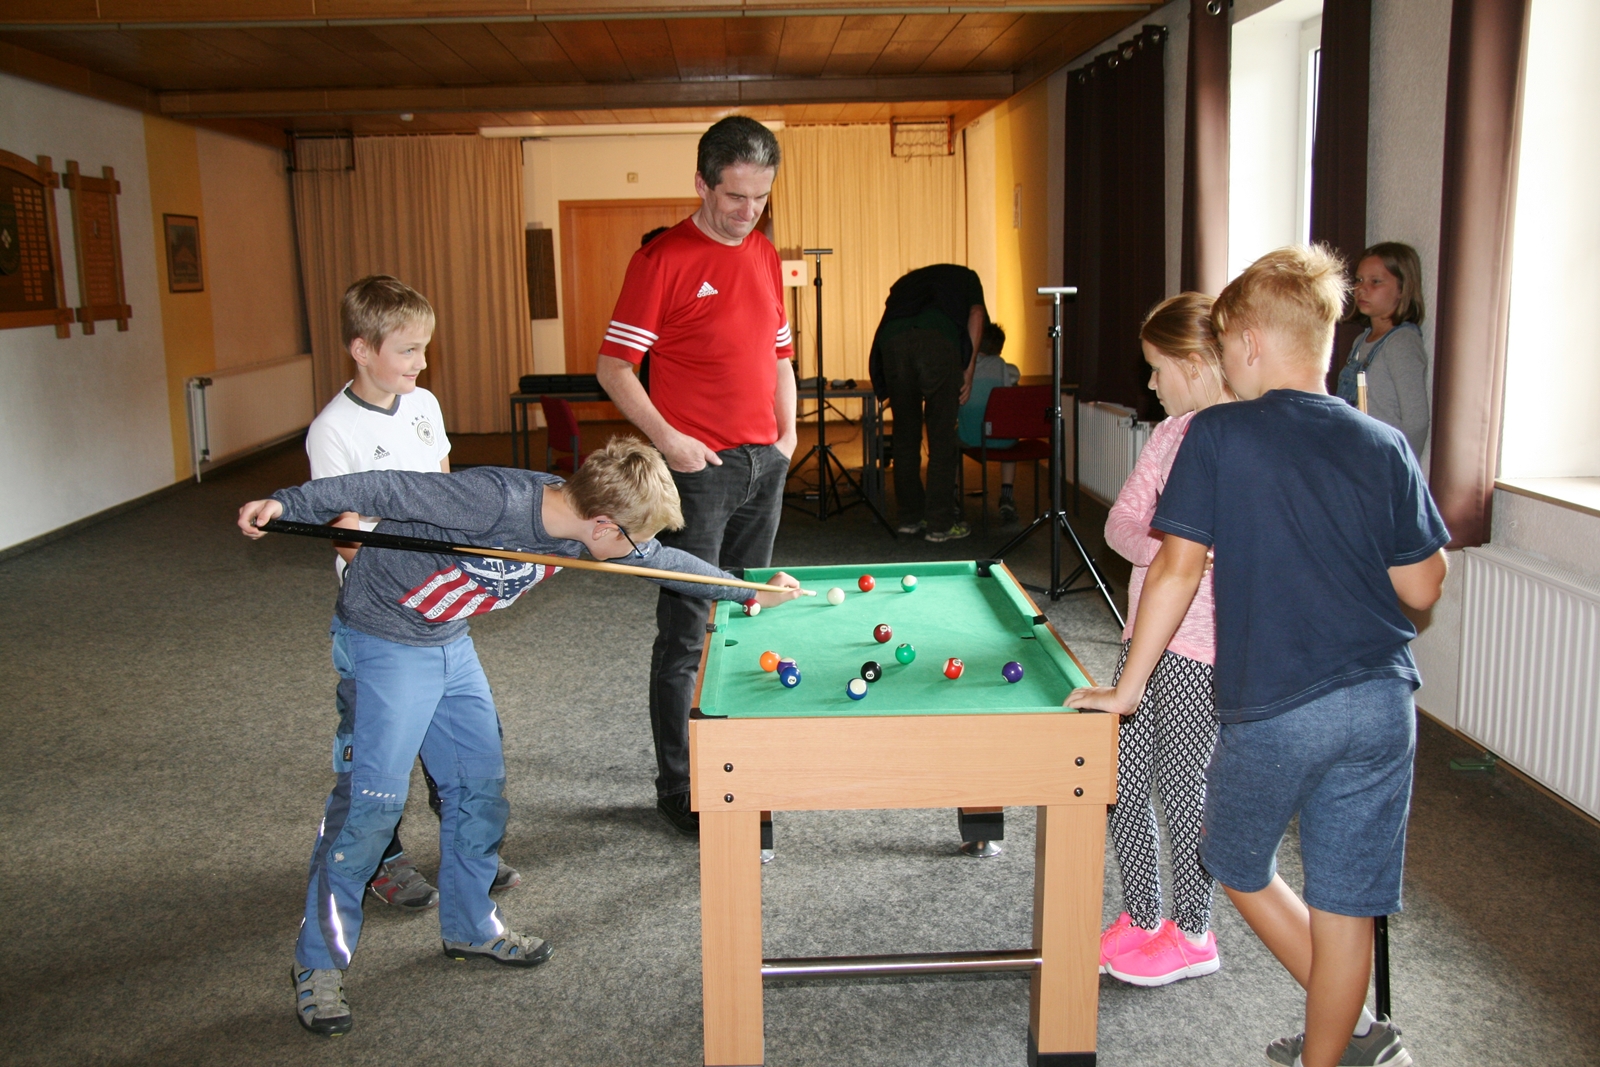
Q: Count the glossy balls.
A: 13